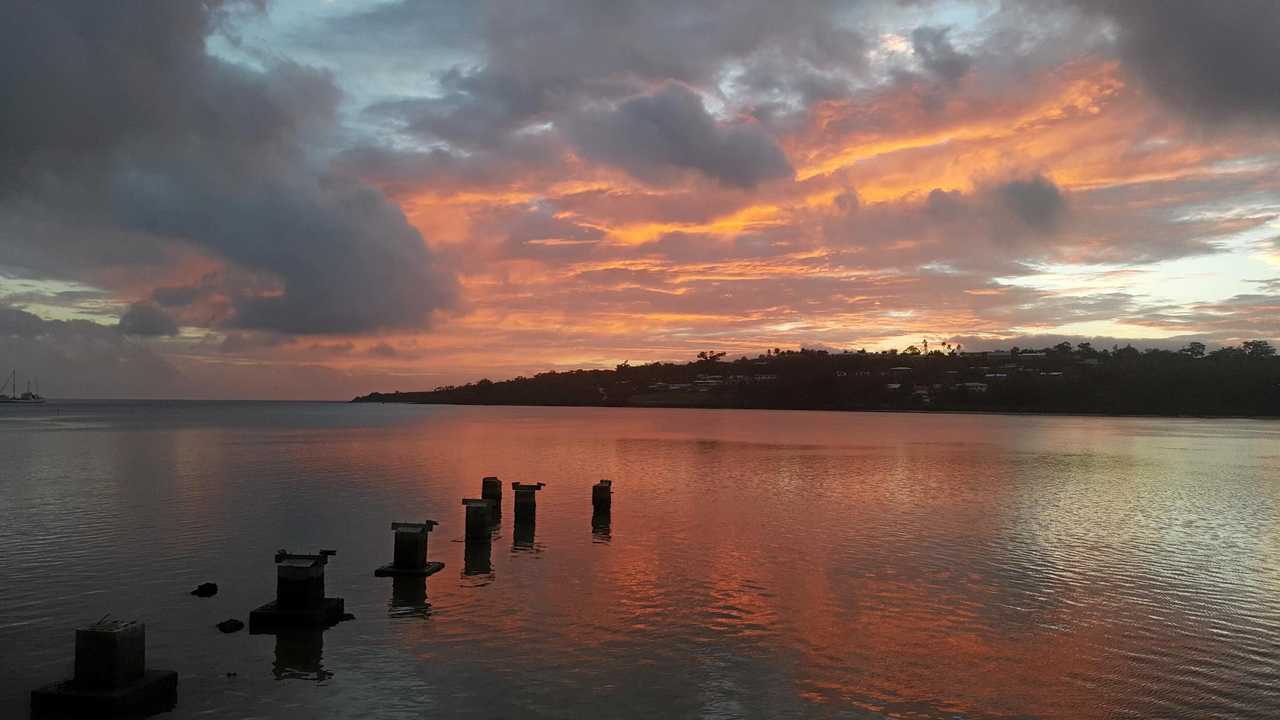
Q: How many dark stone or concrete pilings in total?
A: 7